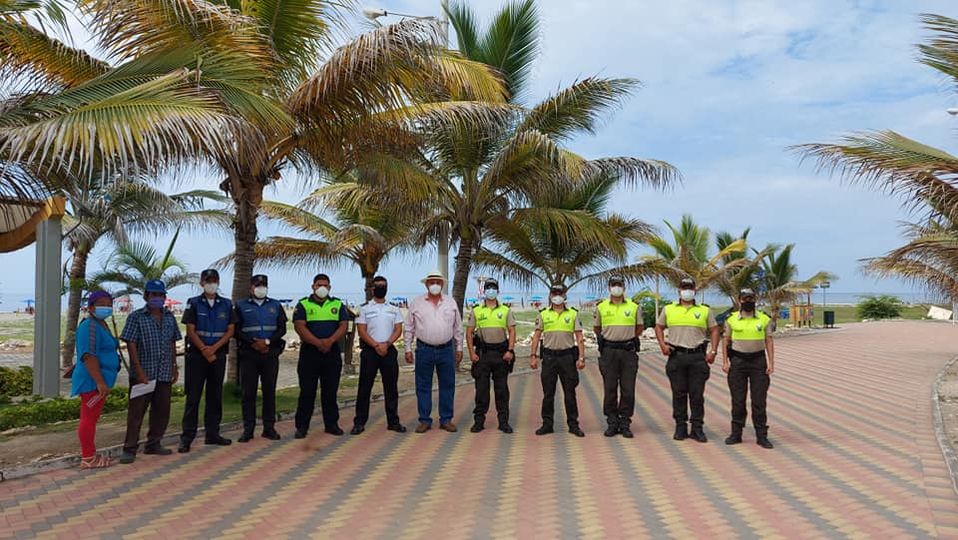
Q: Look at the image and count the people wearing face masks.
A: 12